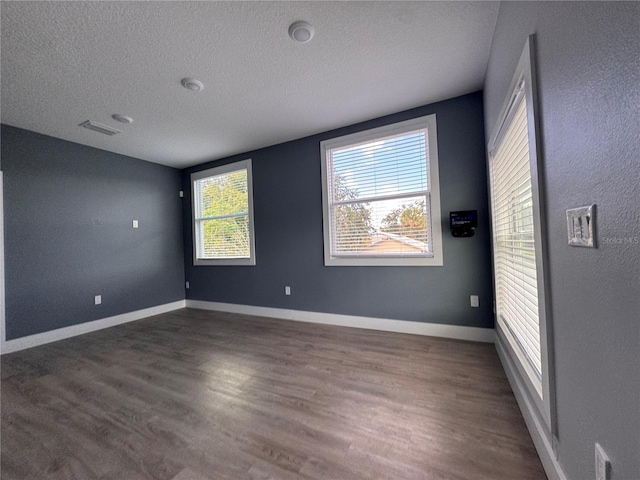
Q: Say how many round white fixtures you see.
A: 3